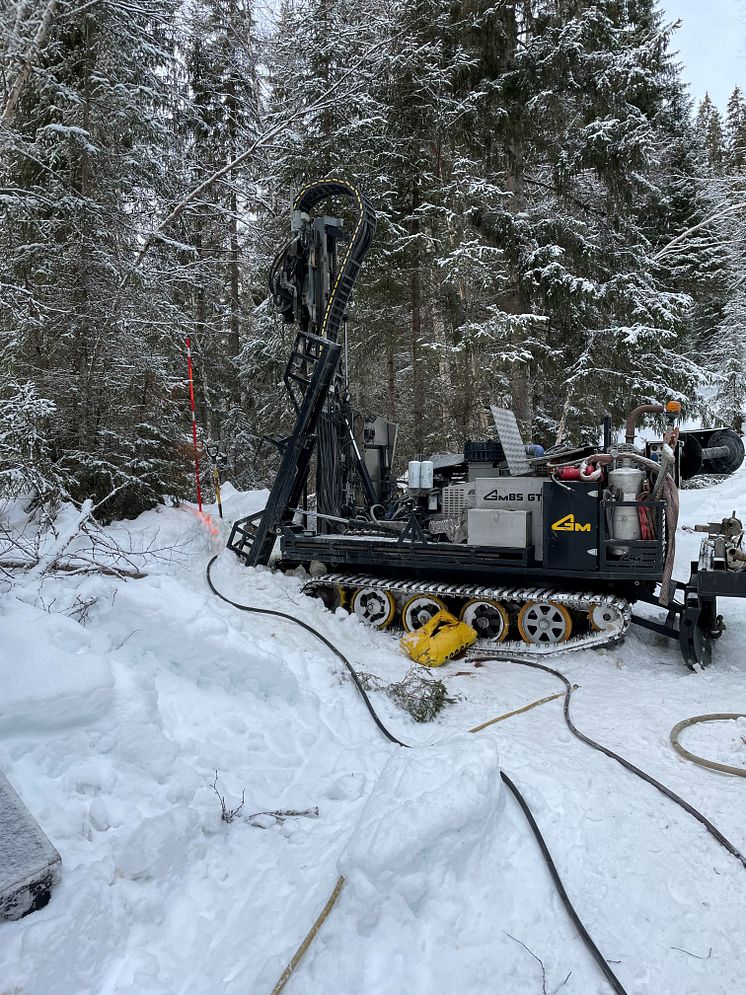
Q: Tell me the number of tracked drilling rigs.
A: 1